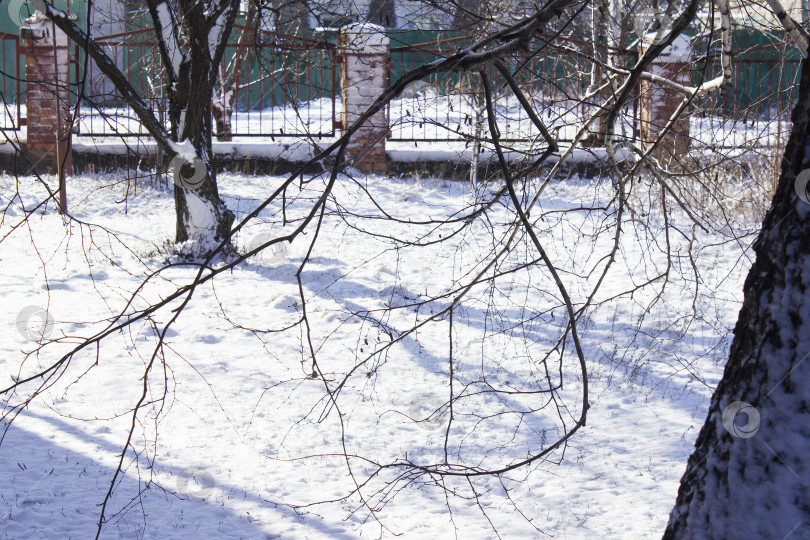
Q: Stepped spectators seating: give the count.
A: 0